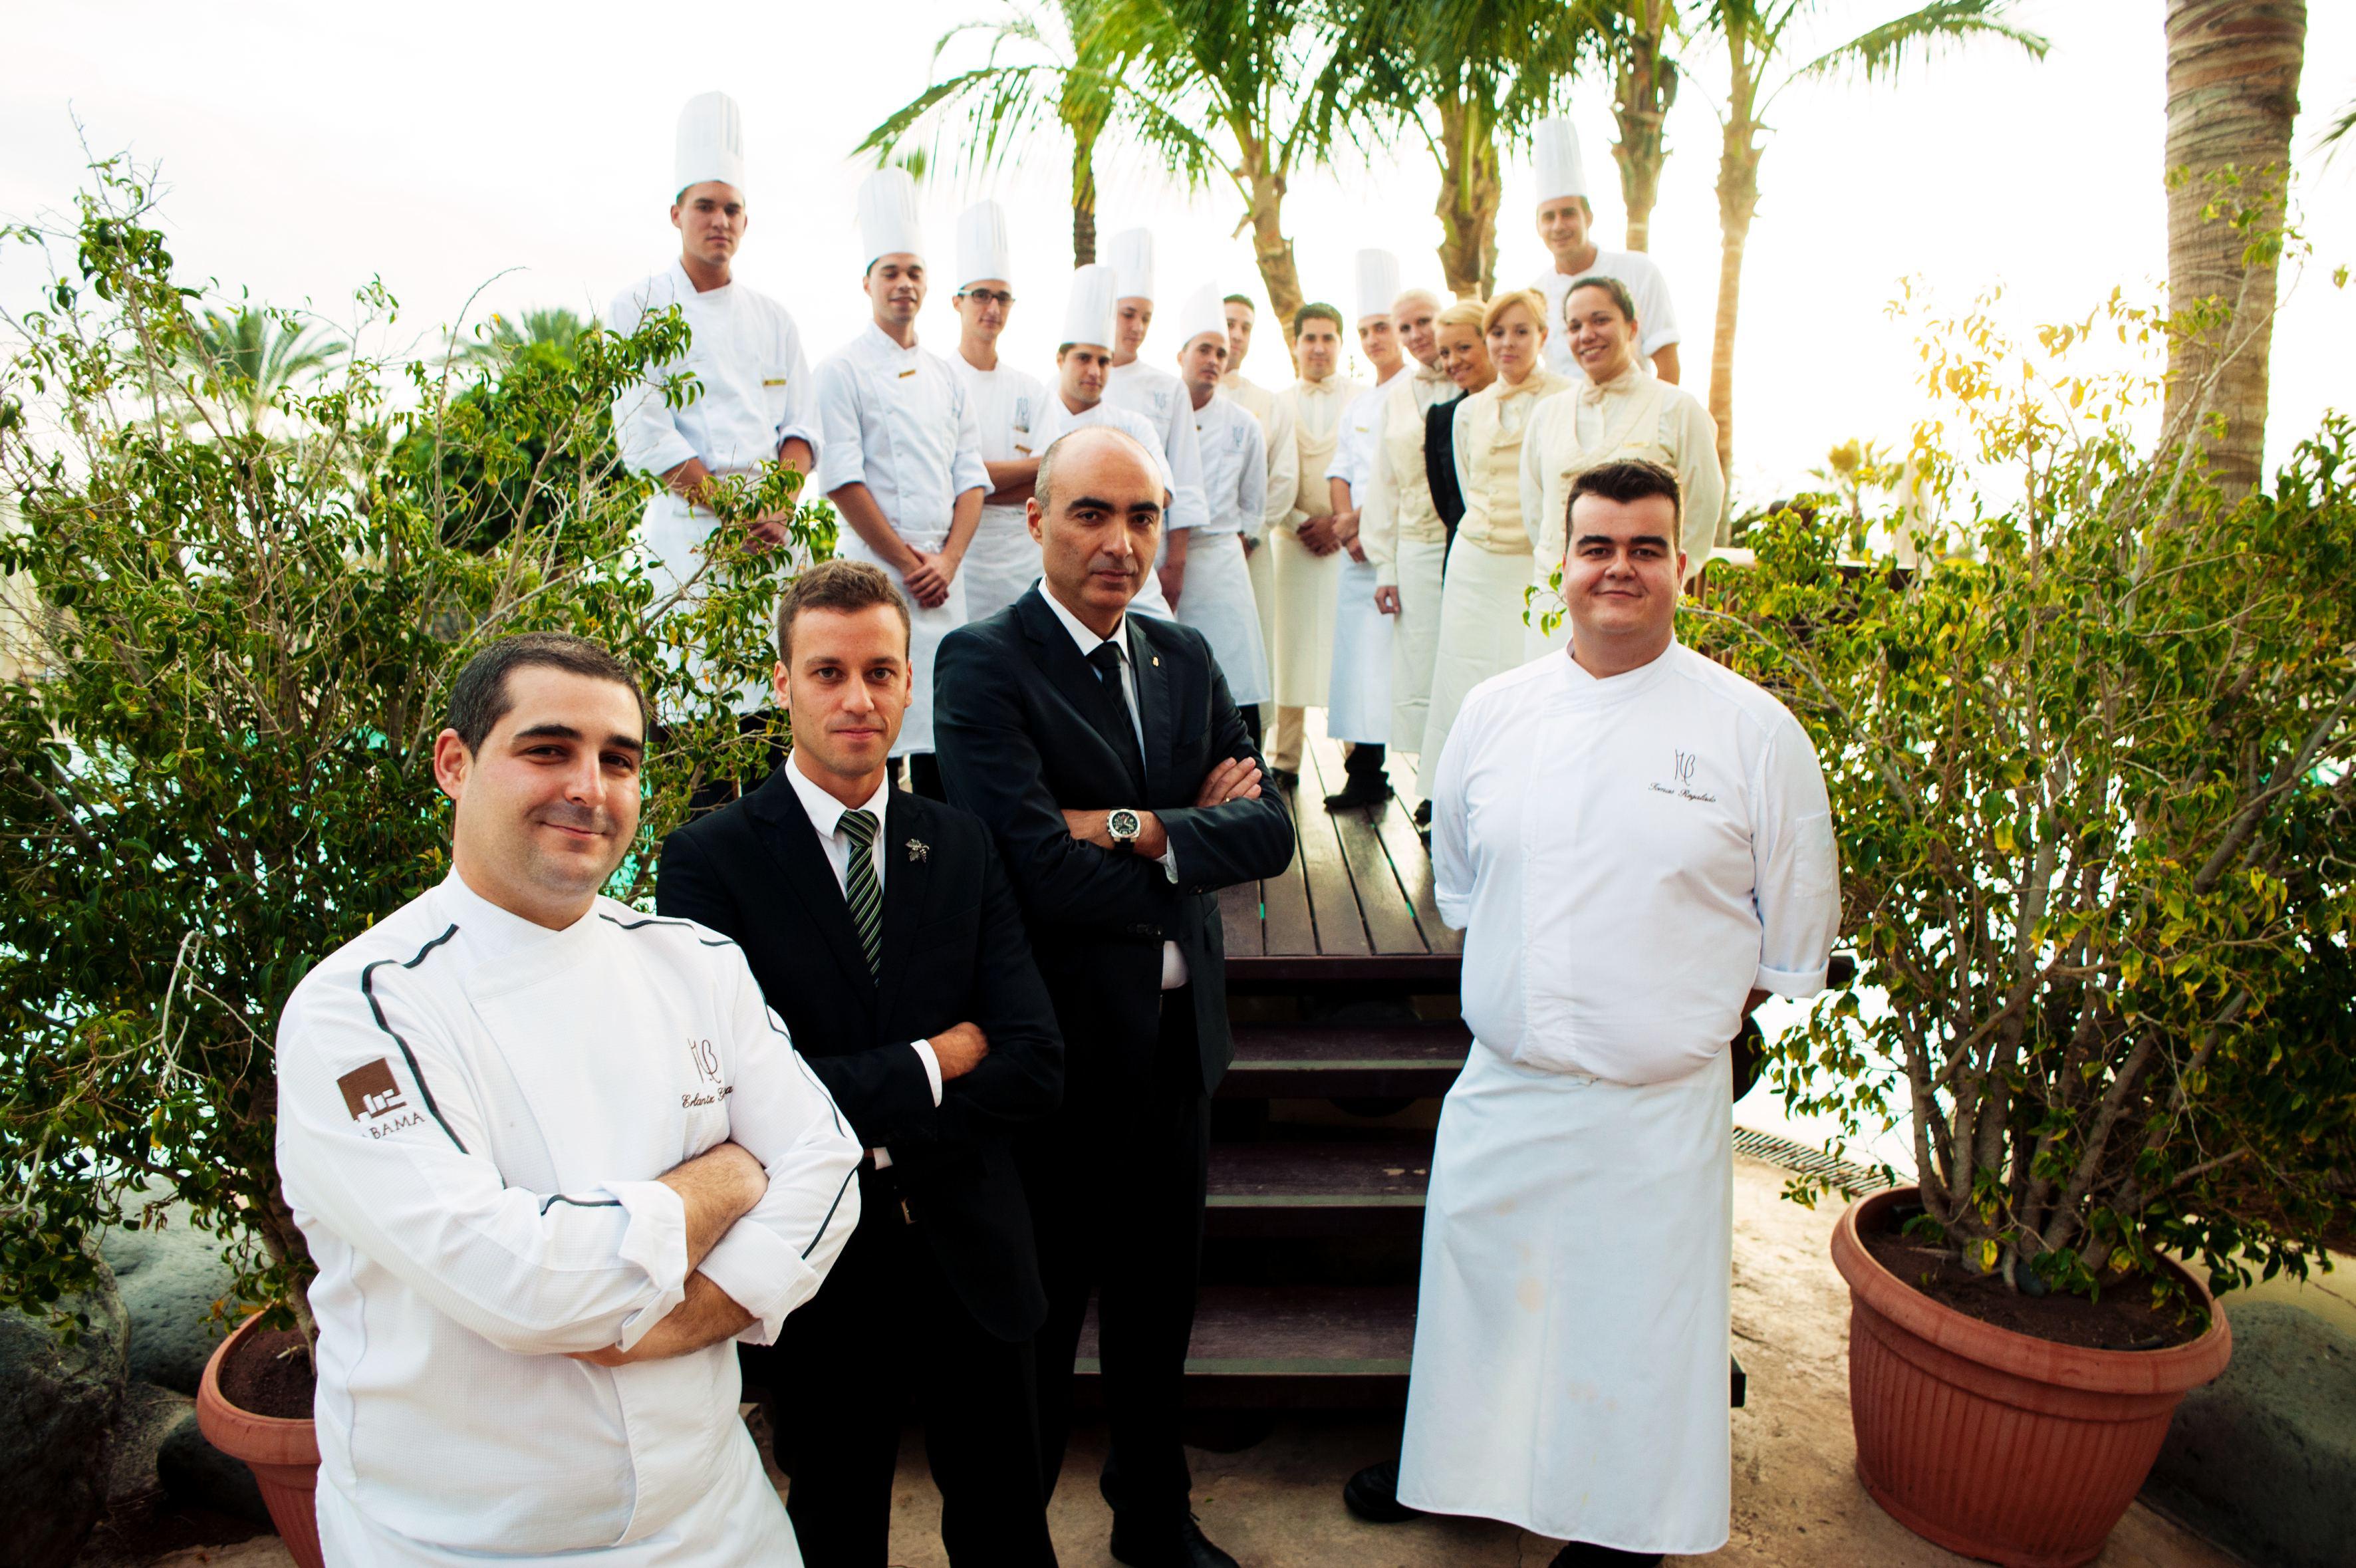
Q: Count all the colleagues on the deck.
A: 14